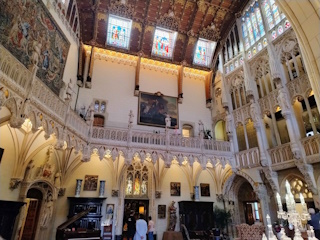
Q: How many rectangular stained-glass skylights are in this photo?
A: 3